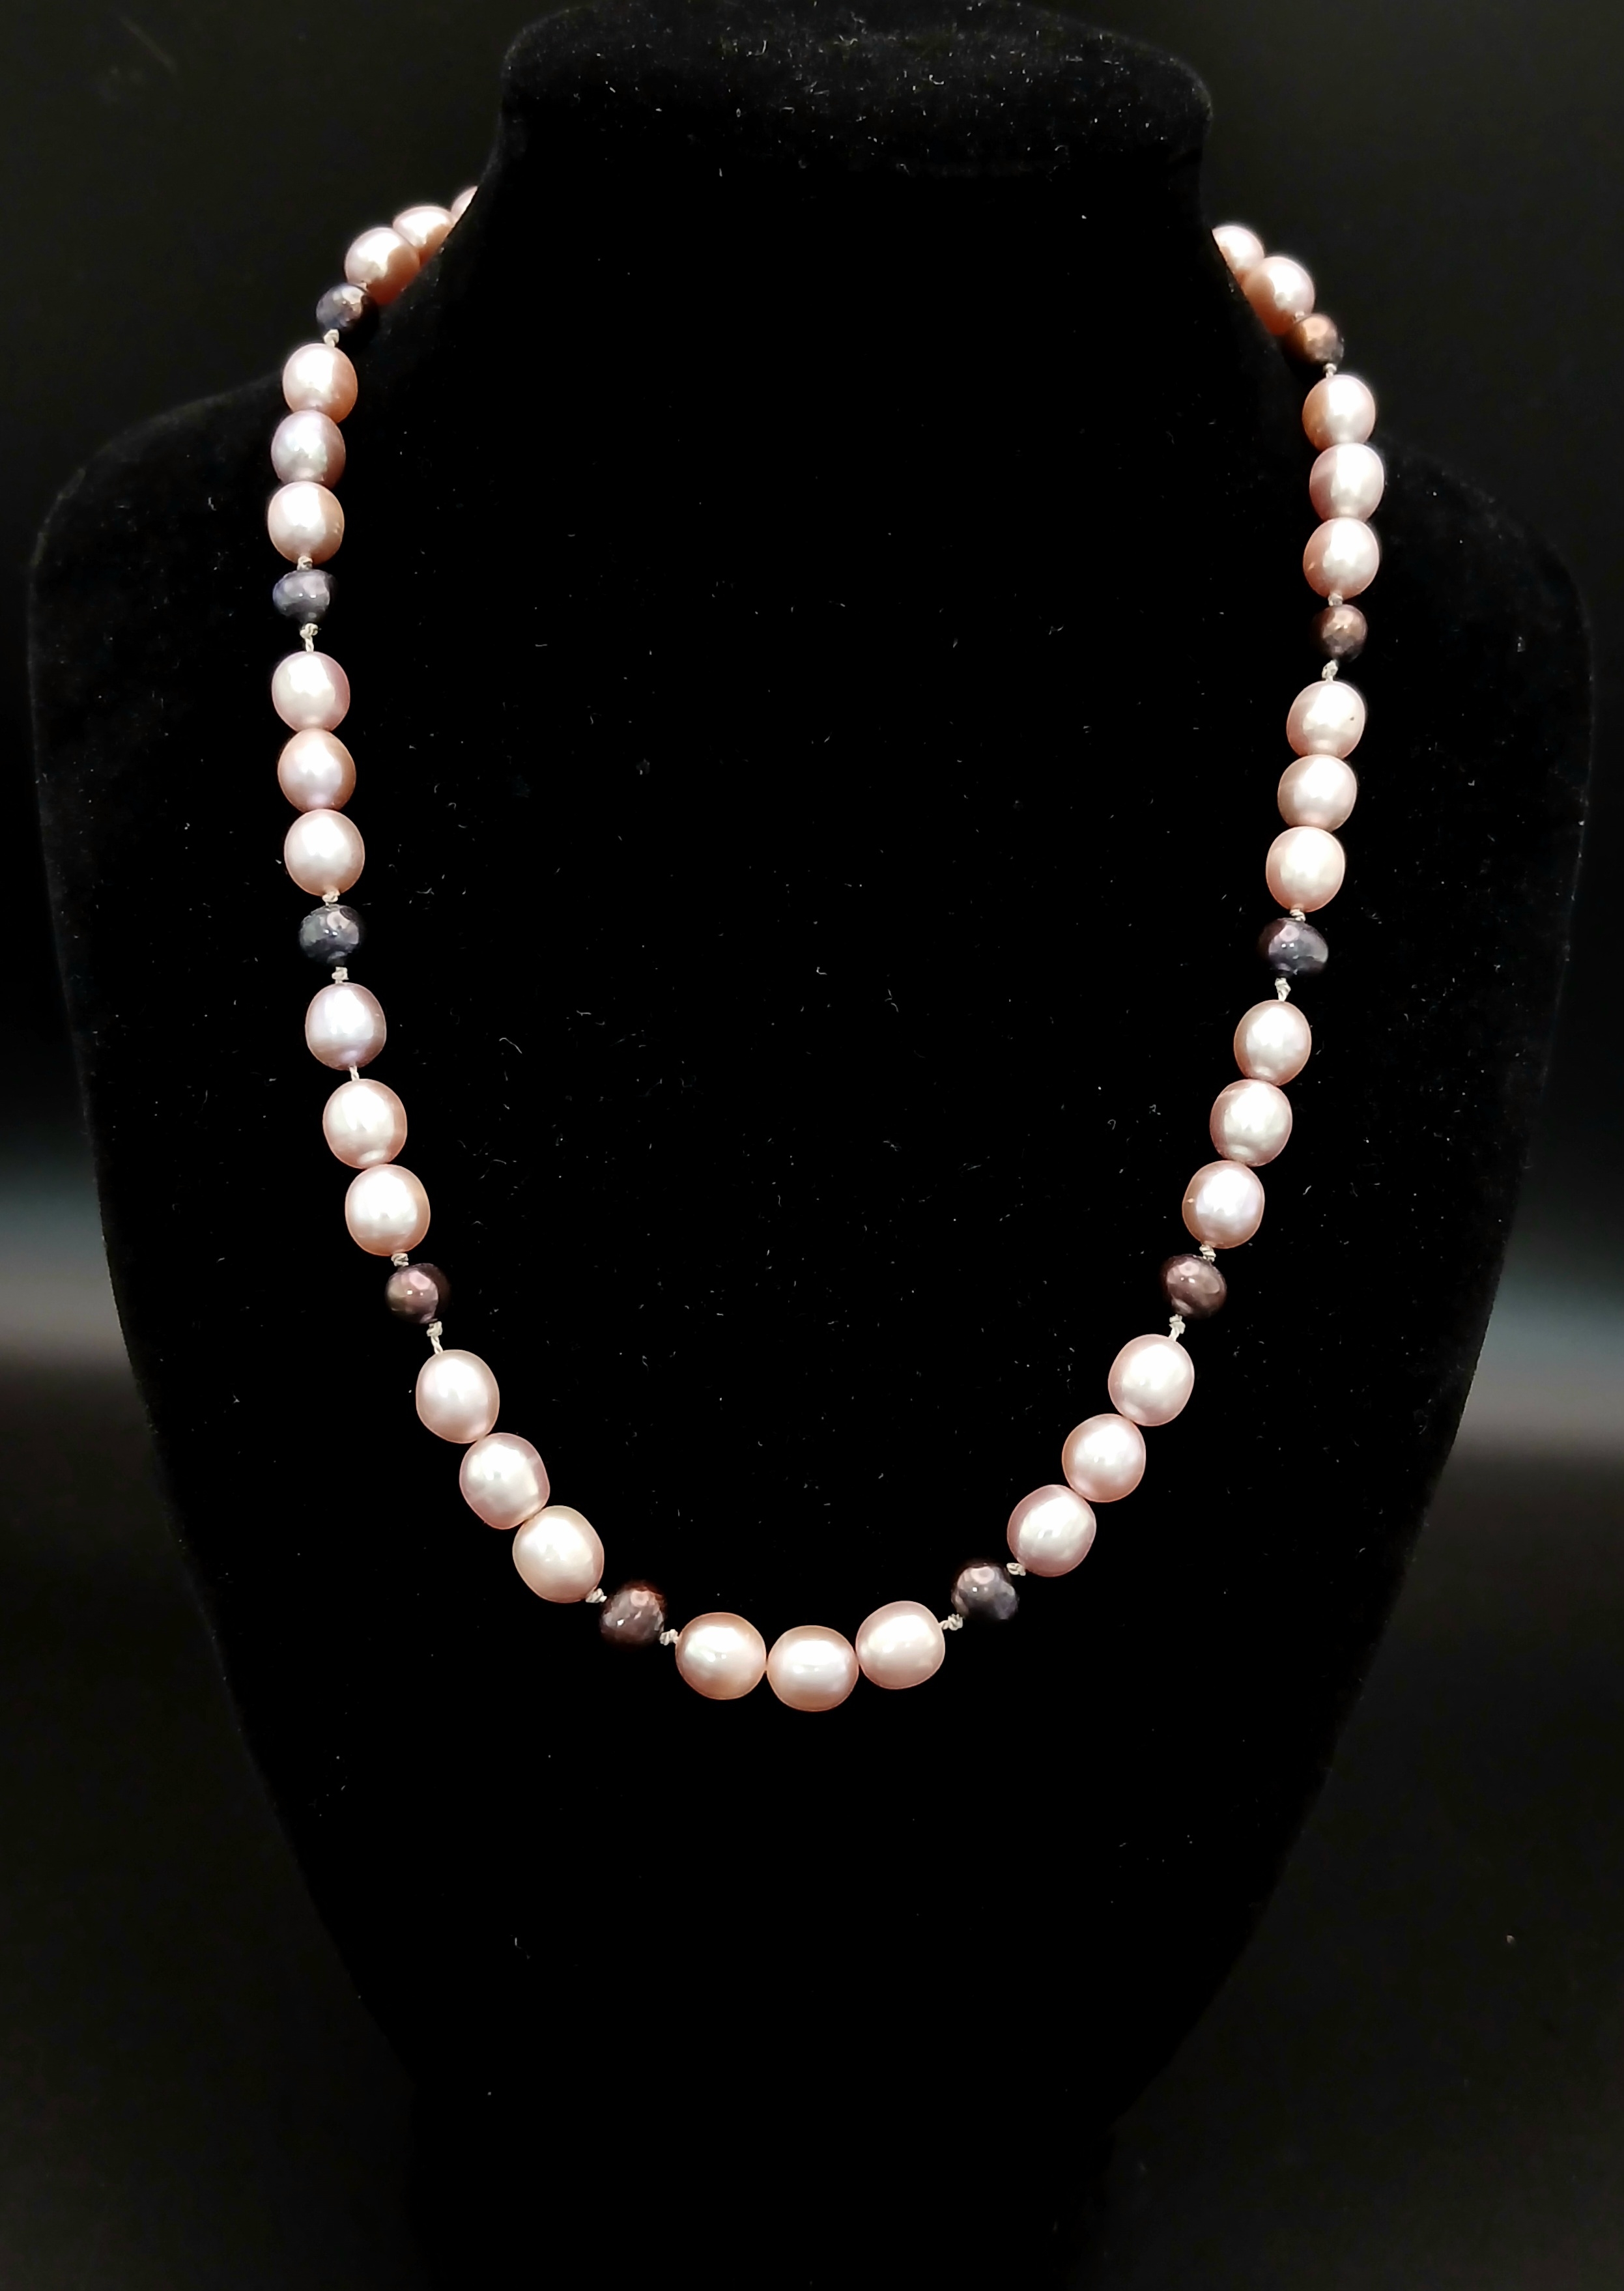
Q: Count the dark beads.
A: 10